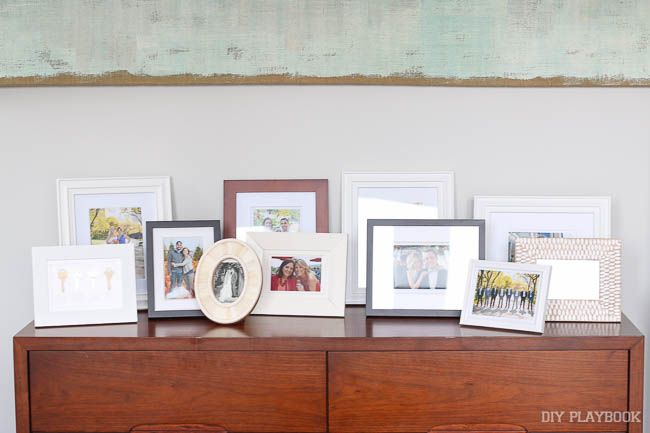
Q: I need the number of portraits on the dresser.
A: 11